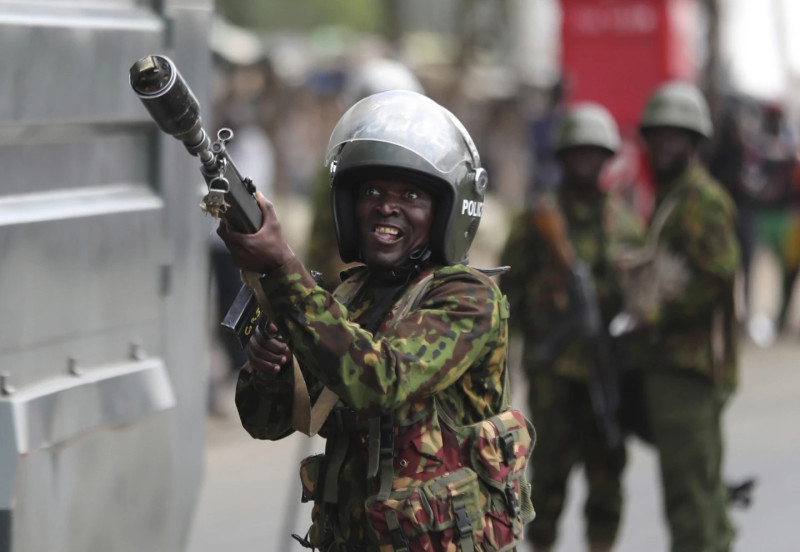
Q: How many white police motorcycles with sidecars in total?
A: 0